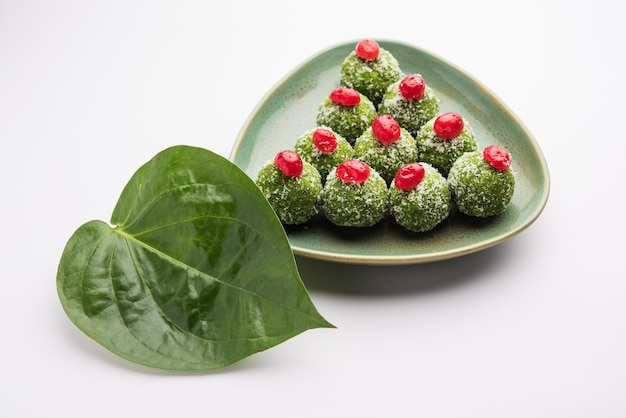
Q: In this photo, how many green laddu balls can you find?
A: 10